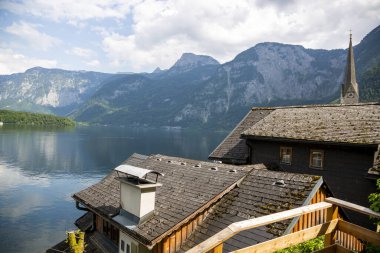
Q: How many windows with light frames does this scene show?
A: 2